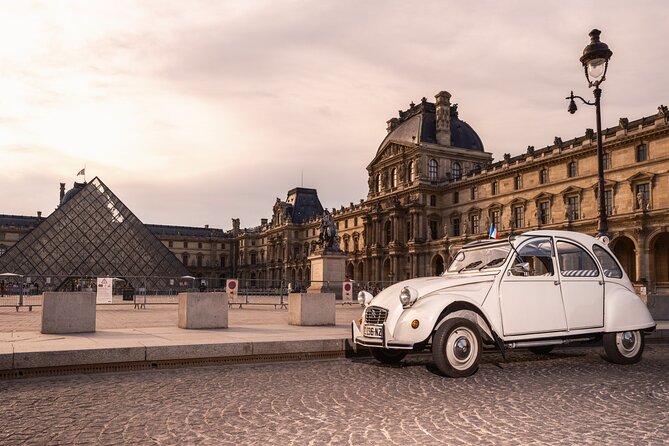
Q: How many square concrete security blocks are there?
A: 3